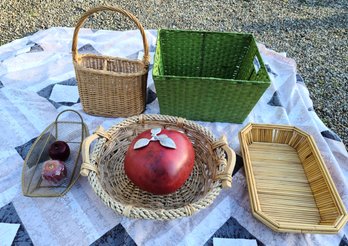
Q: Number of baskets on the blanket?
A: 5